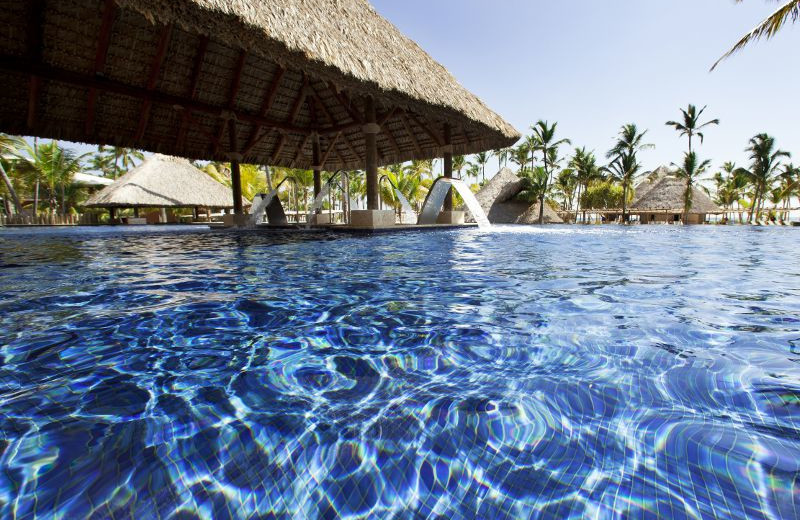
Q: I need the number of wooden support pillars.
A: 4